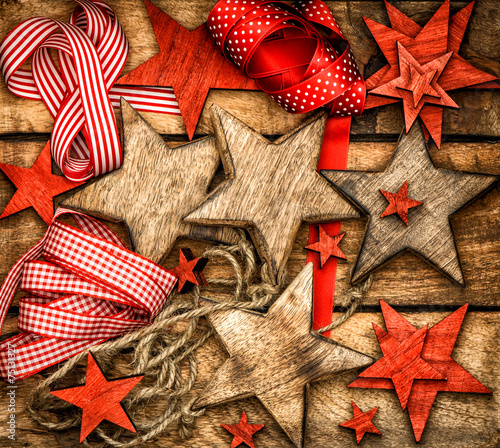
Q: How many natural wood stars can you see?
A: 4